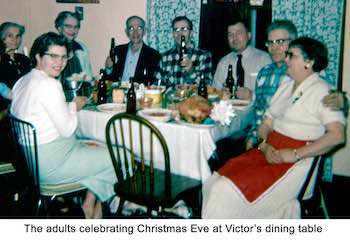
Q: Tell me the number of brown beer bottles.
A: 6